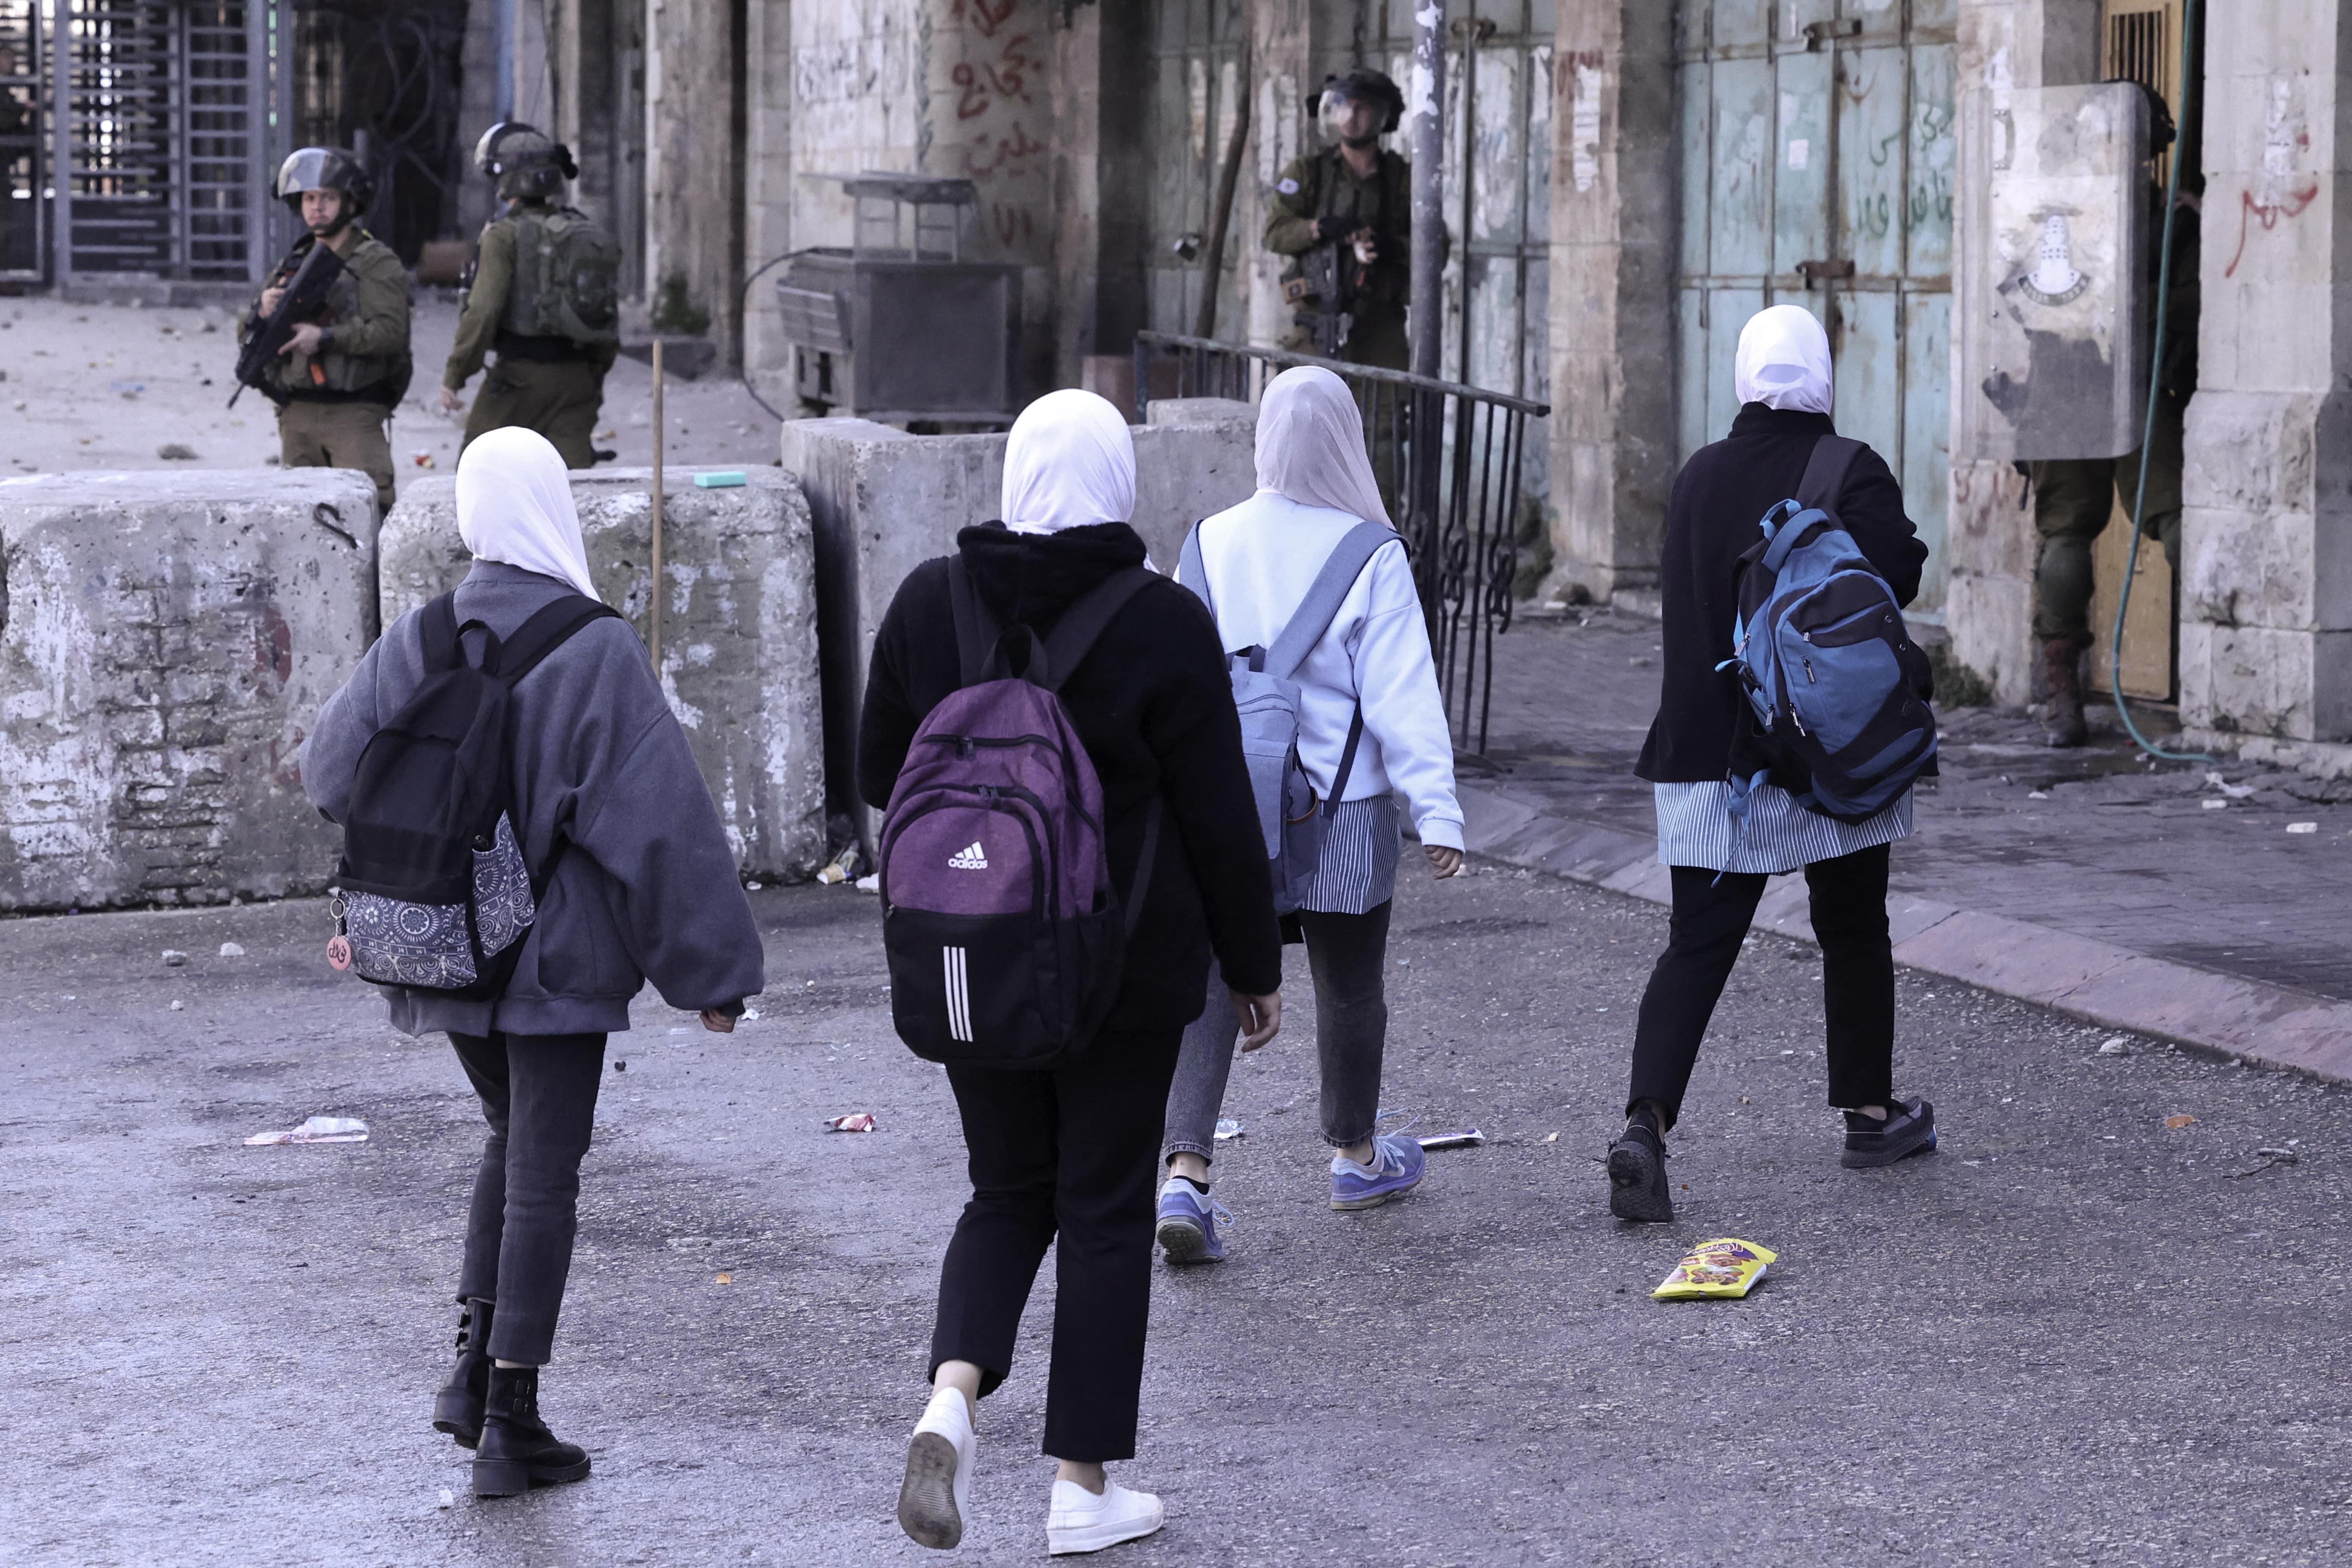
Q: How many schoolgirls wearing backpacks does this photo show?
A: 4